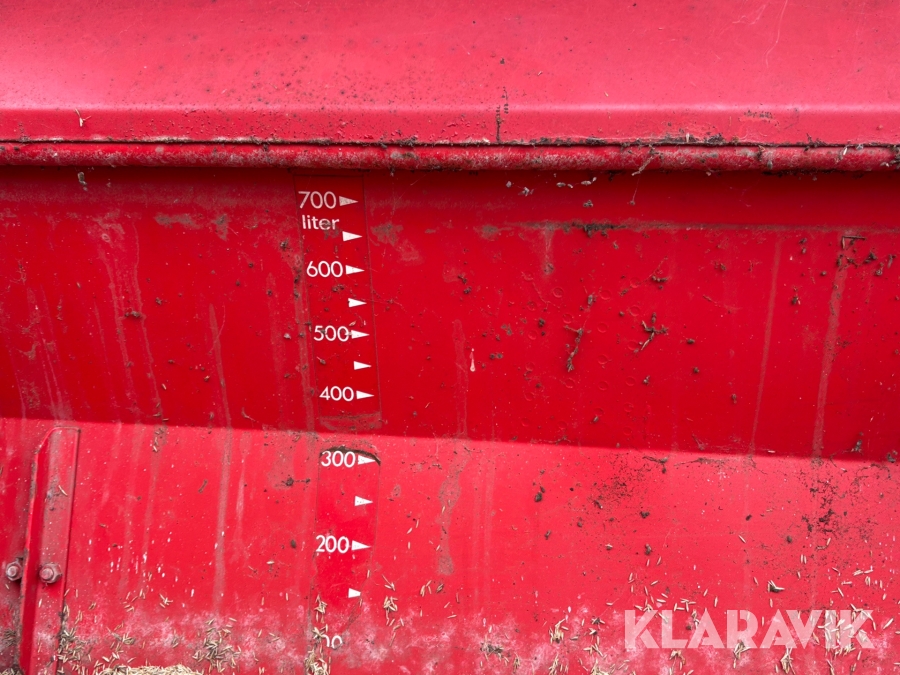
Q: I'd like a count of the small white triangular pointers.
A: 11